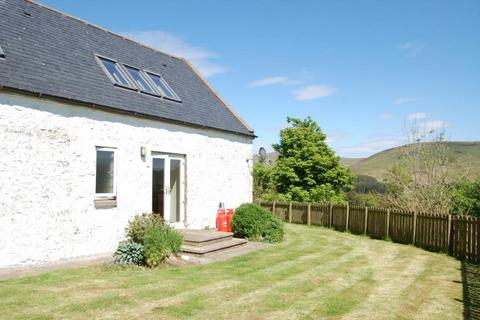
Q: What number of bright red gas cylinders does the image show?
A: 2